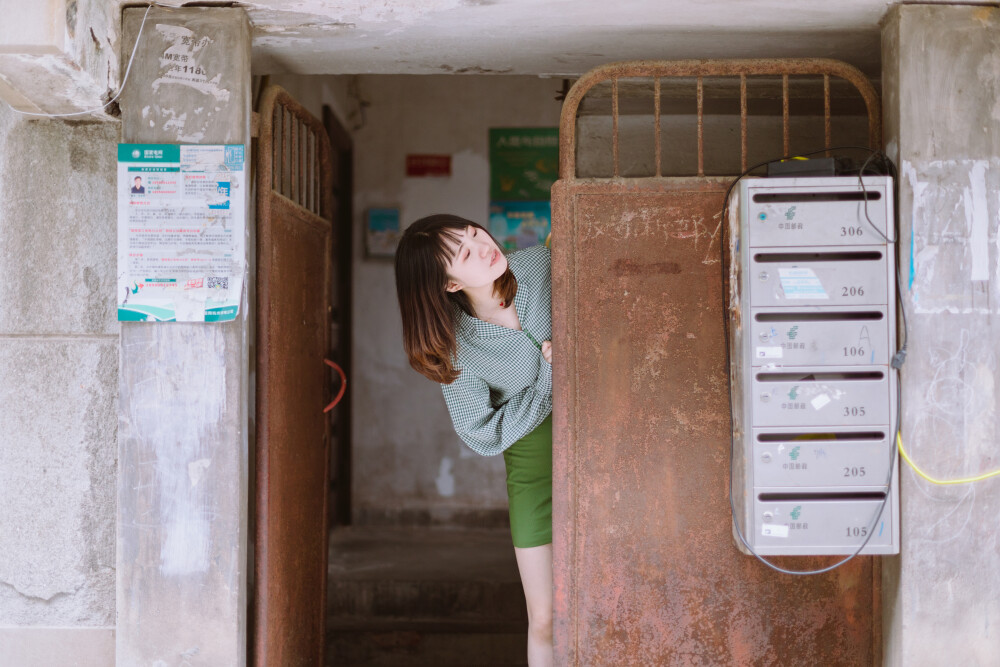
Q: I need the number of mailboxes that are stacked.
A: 6